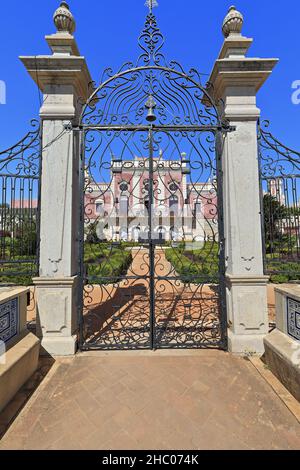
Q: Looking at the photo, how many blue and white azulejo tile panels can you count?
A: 2